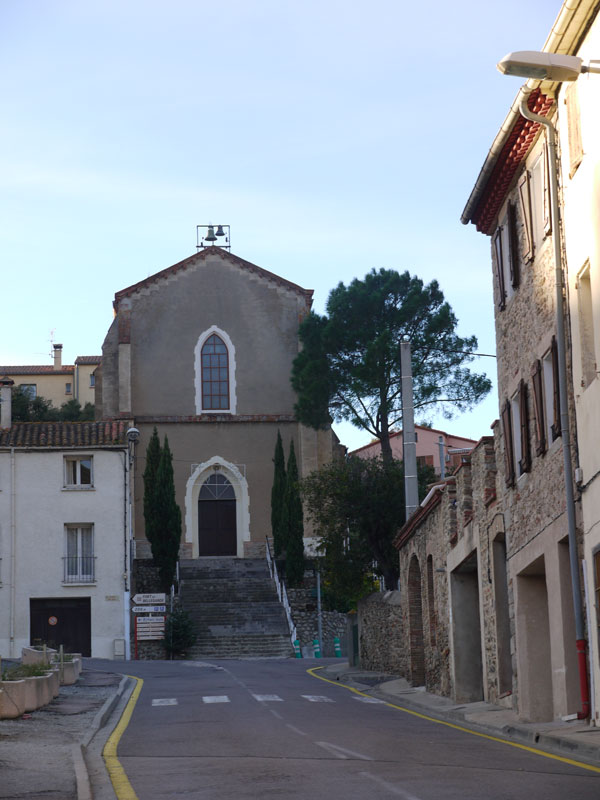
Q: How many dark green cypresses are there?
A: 4